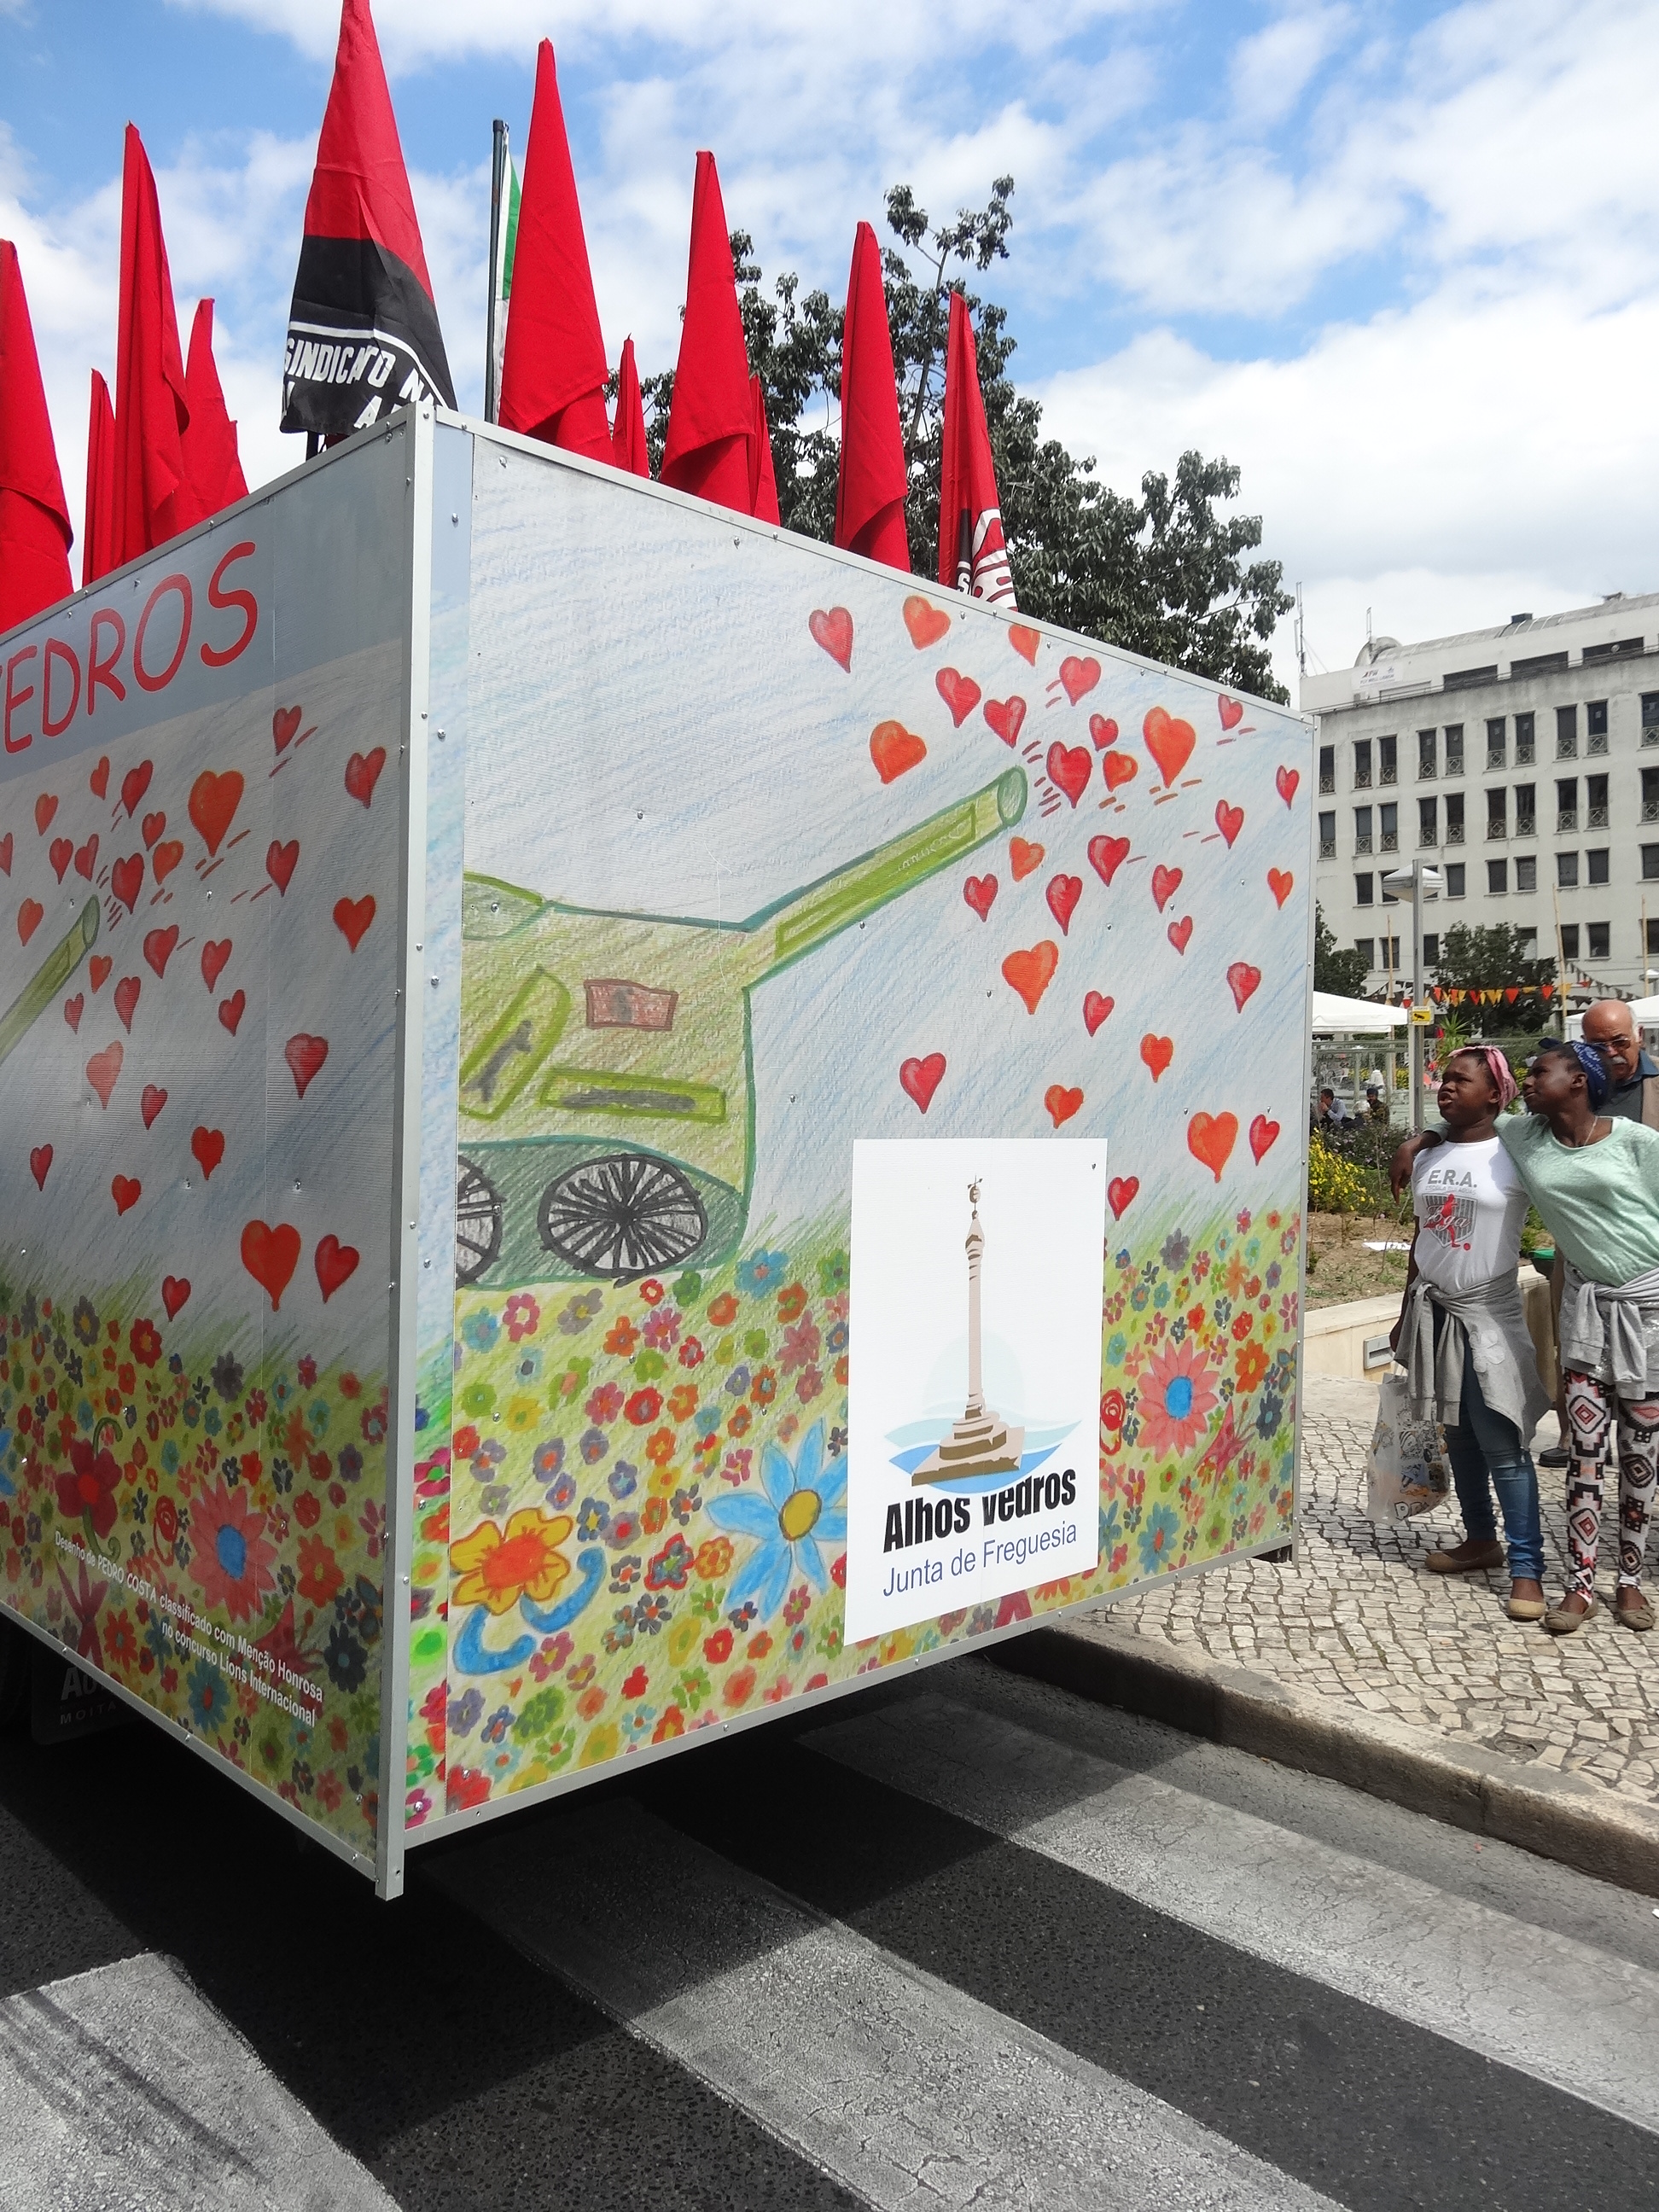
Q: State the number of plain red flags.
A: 9